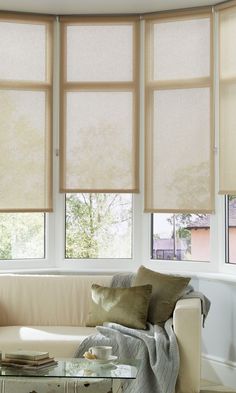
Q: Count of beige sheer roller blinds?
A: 4